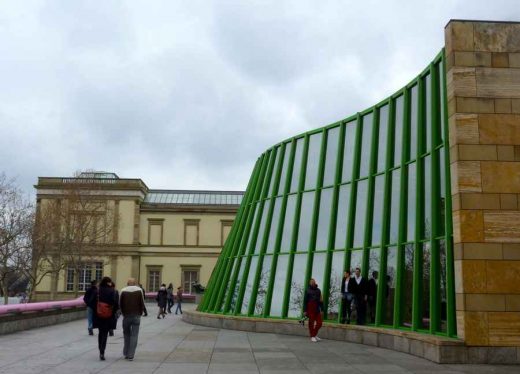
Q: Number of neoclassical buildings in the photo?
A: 1